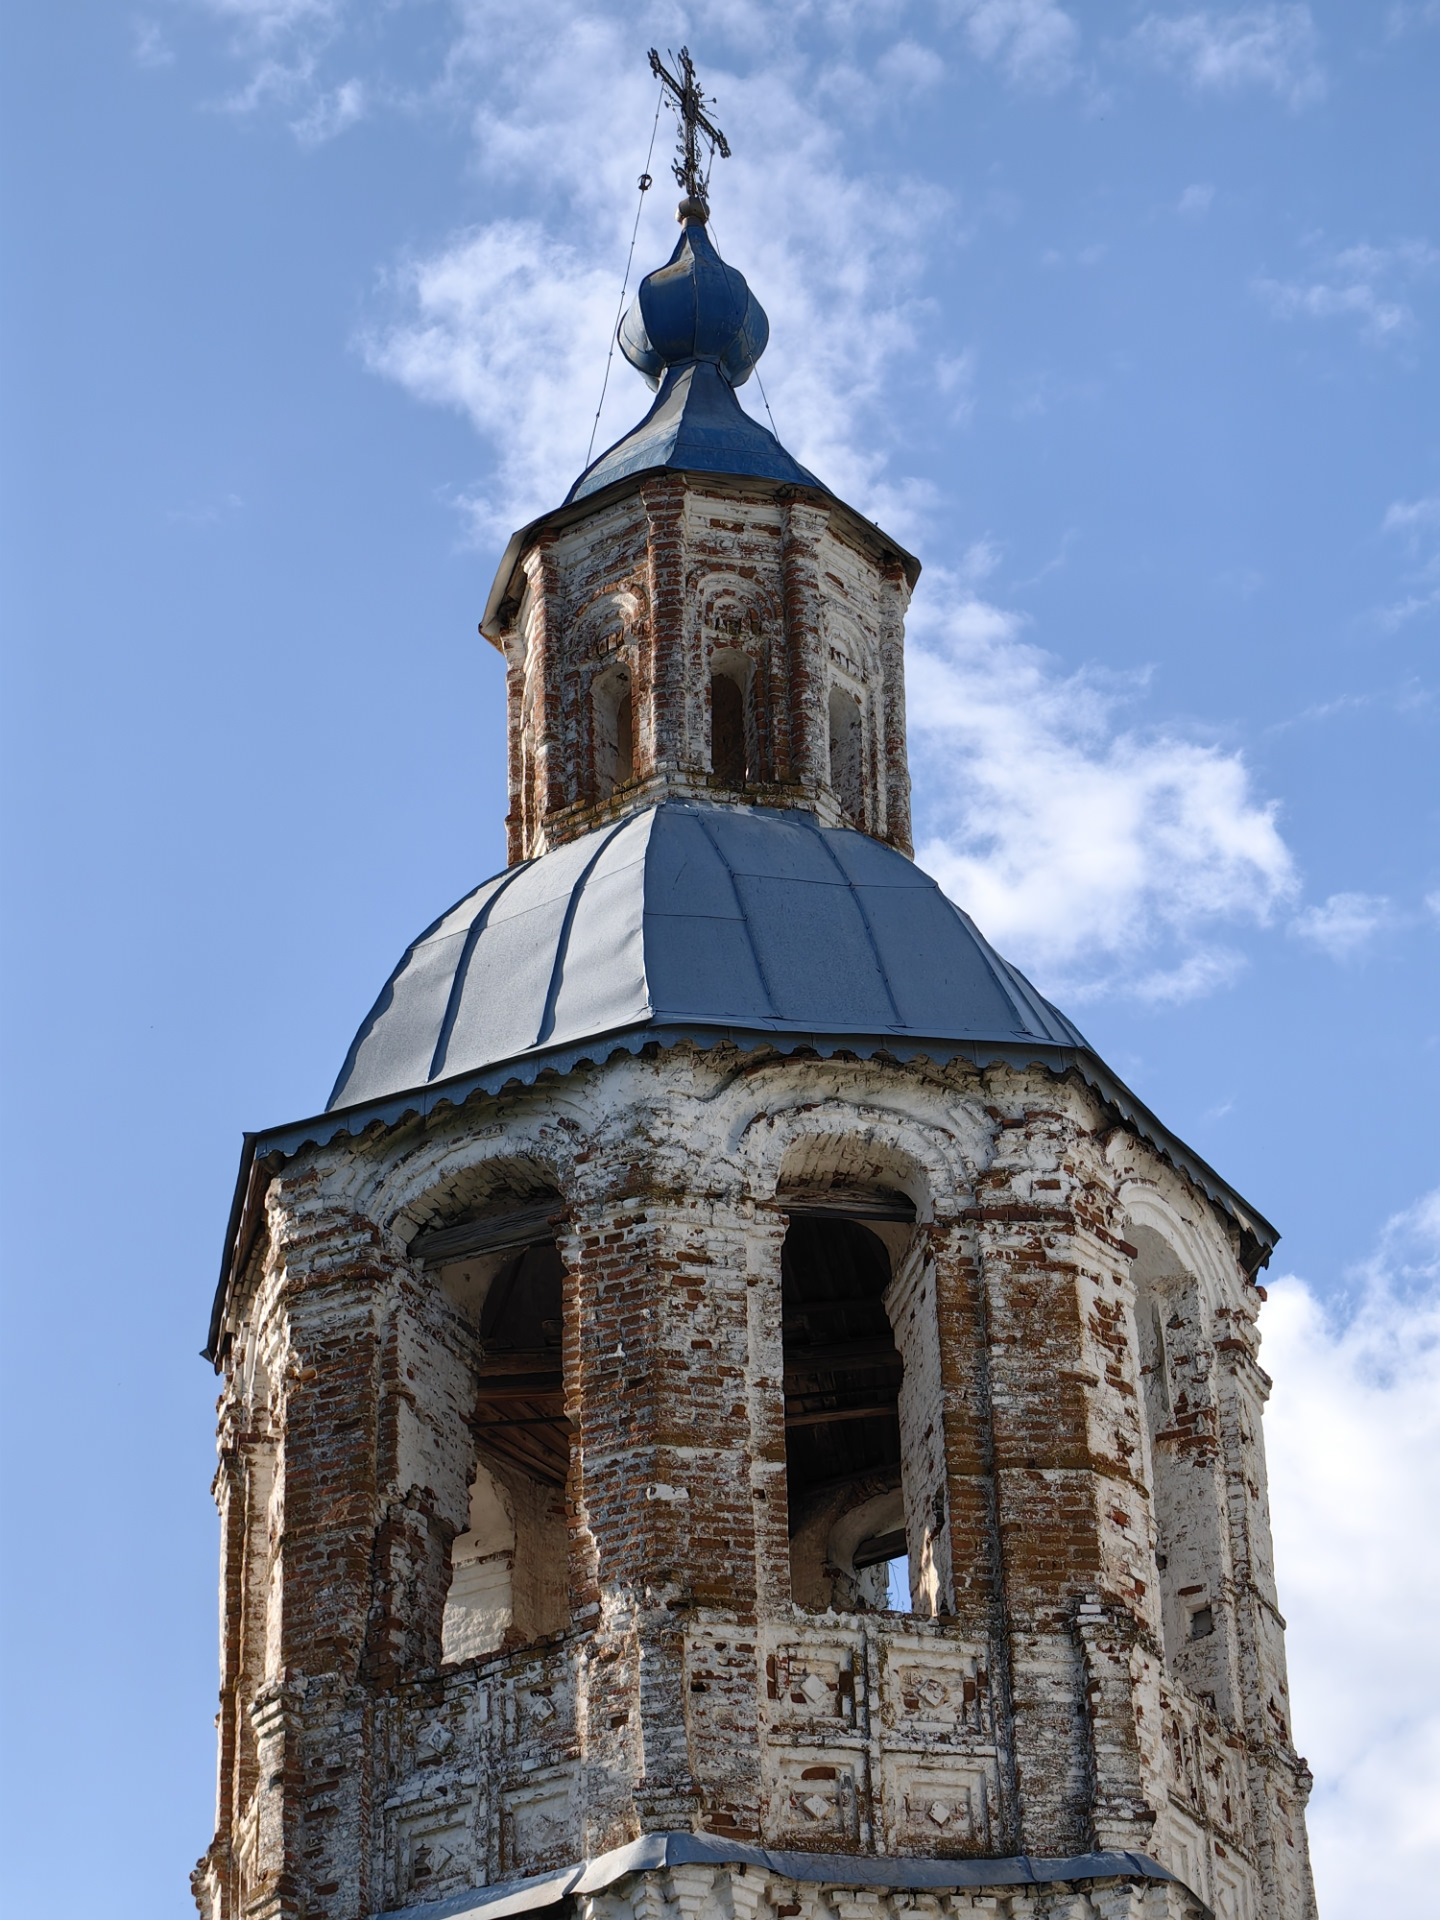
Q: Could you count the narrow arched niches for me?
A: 3